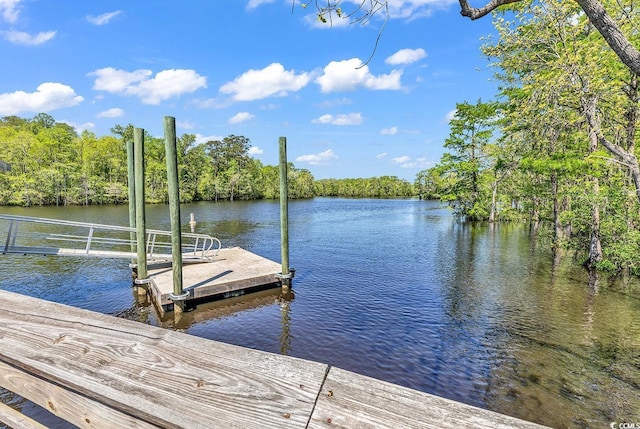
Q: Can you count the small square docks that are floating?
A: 1